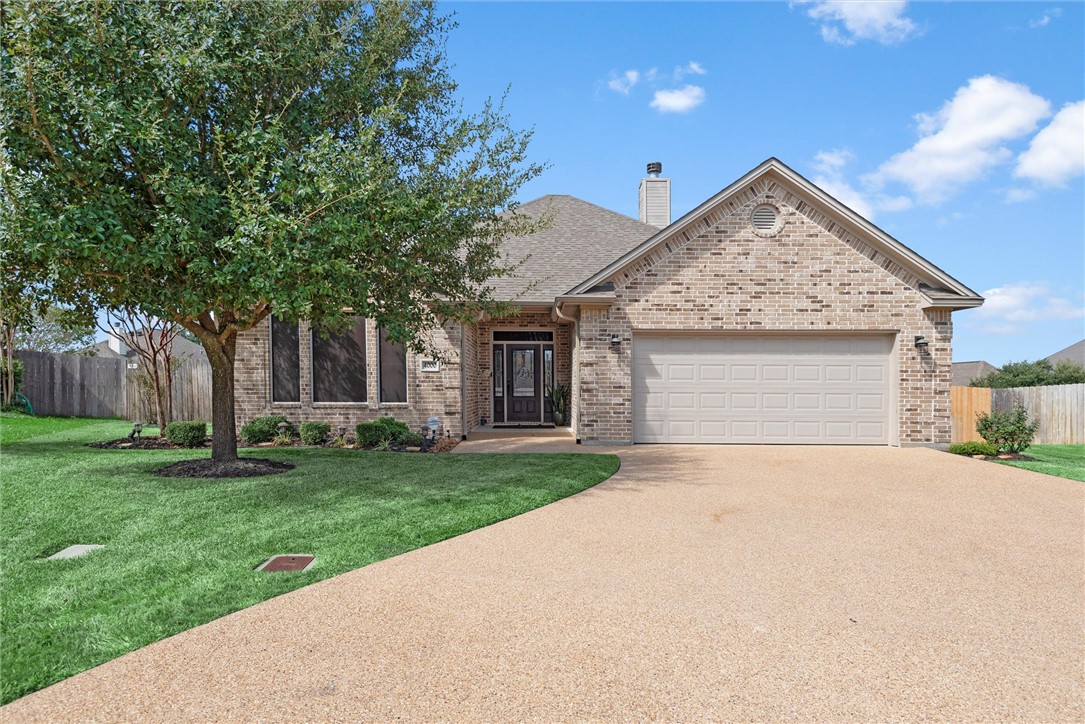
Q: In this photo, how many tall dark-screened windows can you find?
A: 3